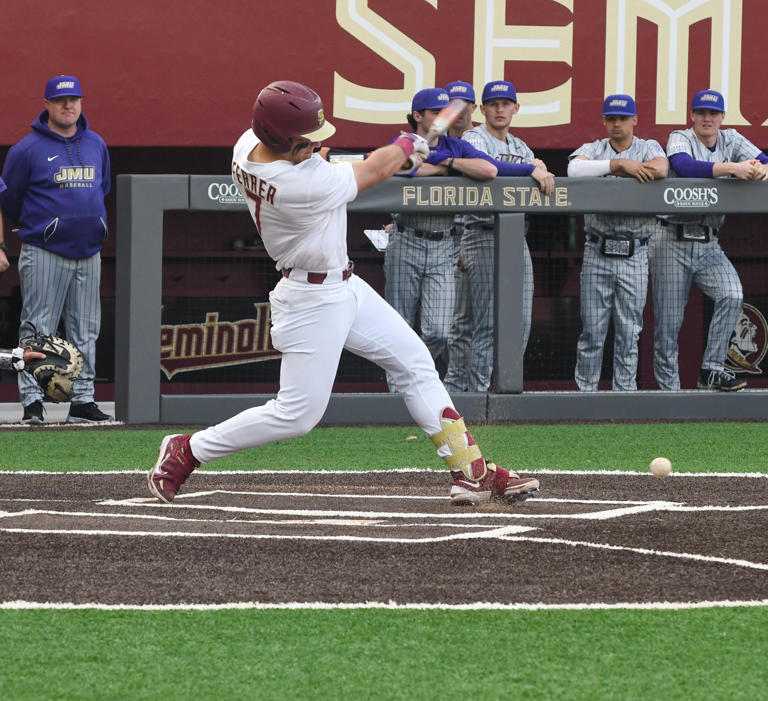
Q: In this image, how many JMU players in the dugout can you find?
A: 5